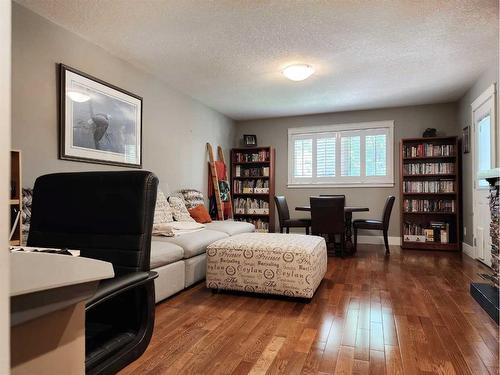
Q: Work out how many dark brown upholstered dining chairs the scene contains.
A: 4